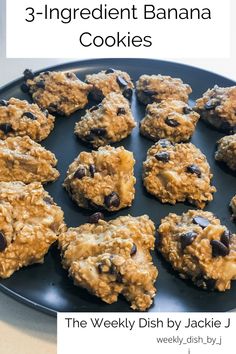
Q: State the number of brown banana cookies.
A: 15